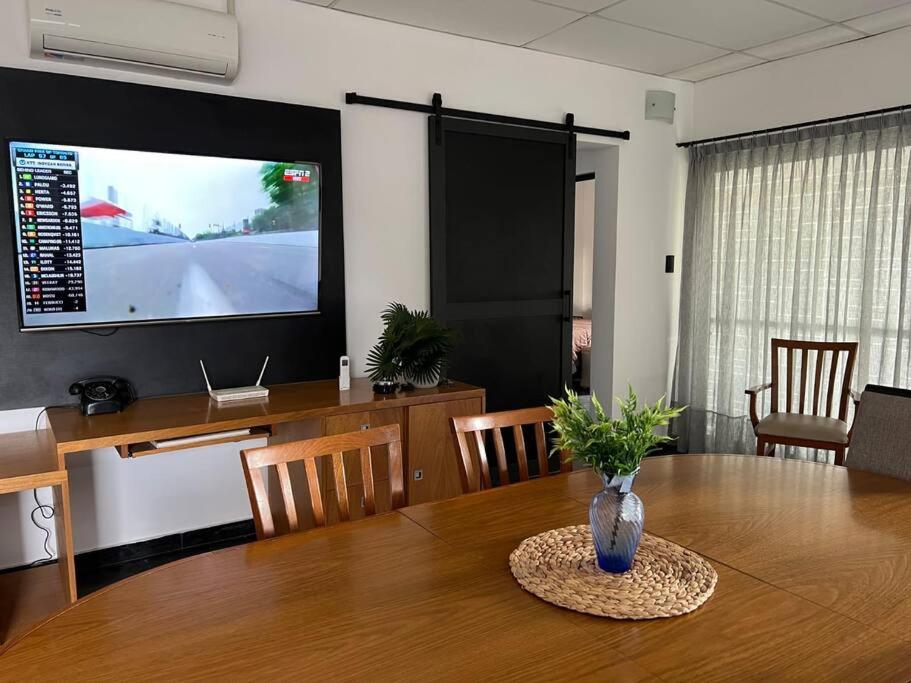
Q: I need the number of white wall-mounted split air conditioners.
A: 1